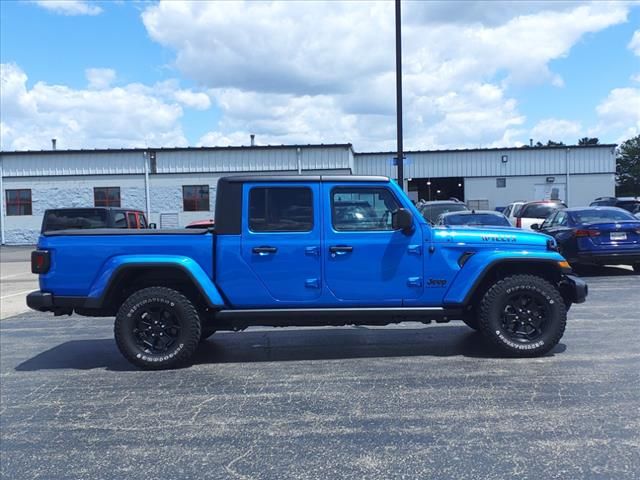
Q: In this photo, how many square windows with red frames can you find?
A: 3